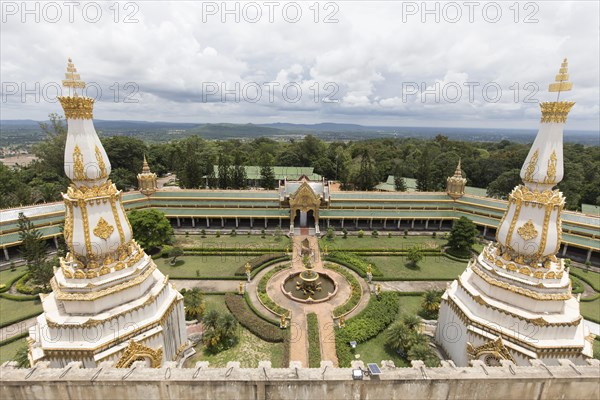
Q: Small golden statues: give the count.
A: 8